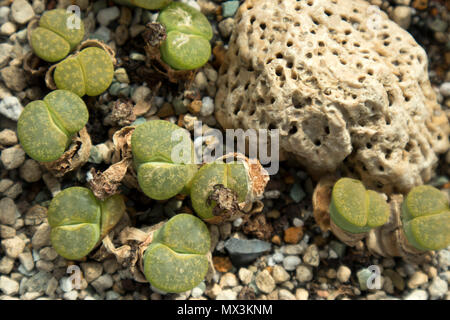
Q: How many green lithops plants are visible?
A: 11